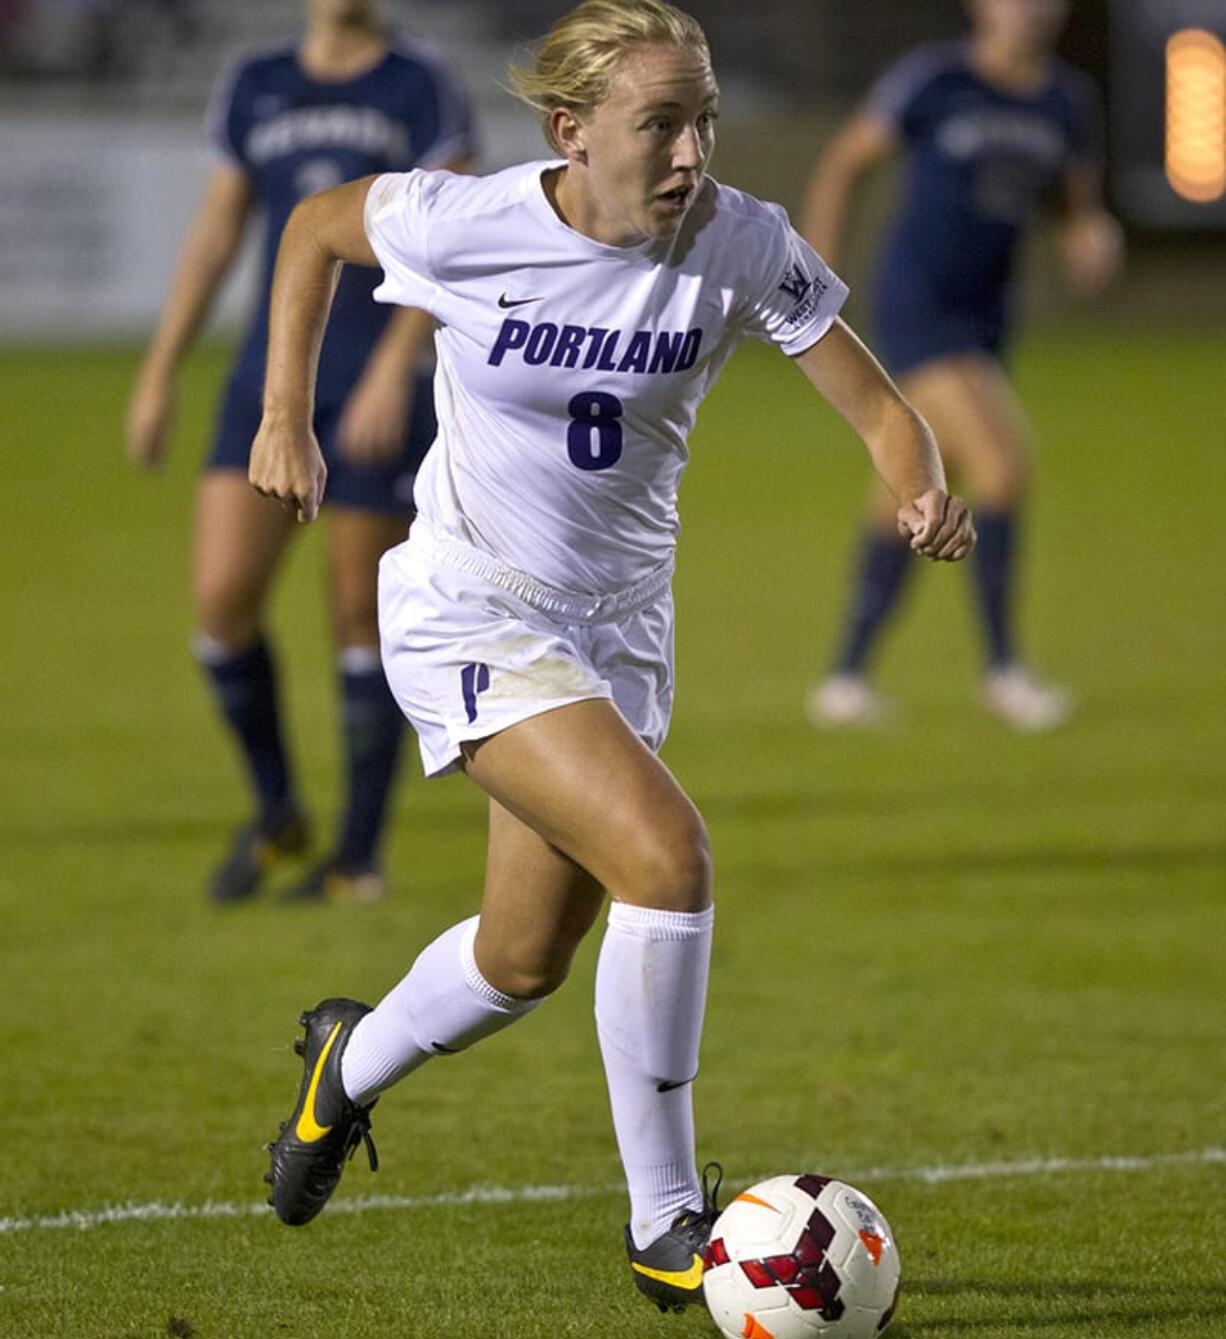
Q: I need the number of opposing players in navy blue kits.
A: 2